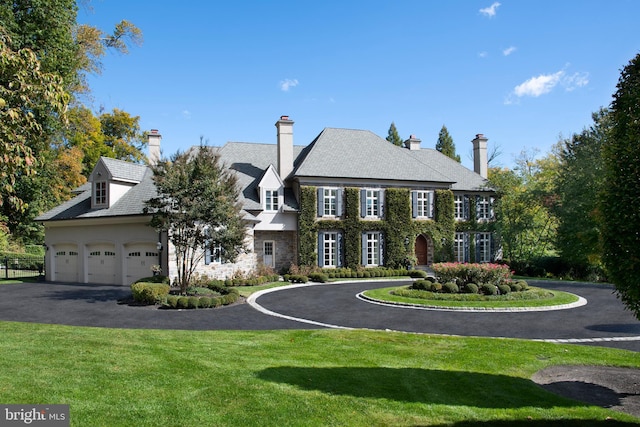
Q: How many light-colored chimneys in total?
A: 4